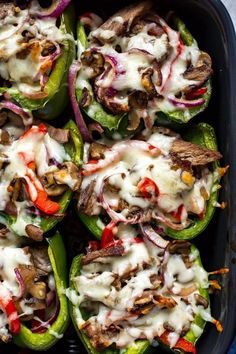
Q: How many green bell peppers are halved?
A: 6